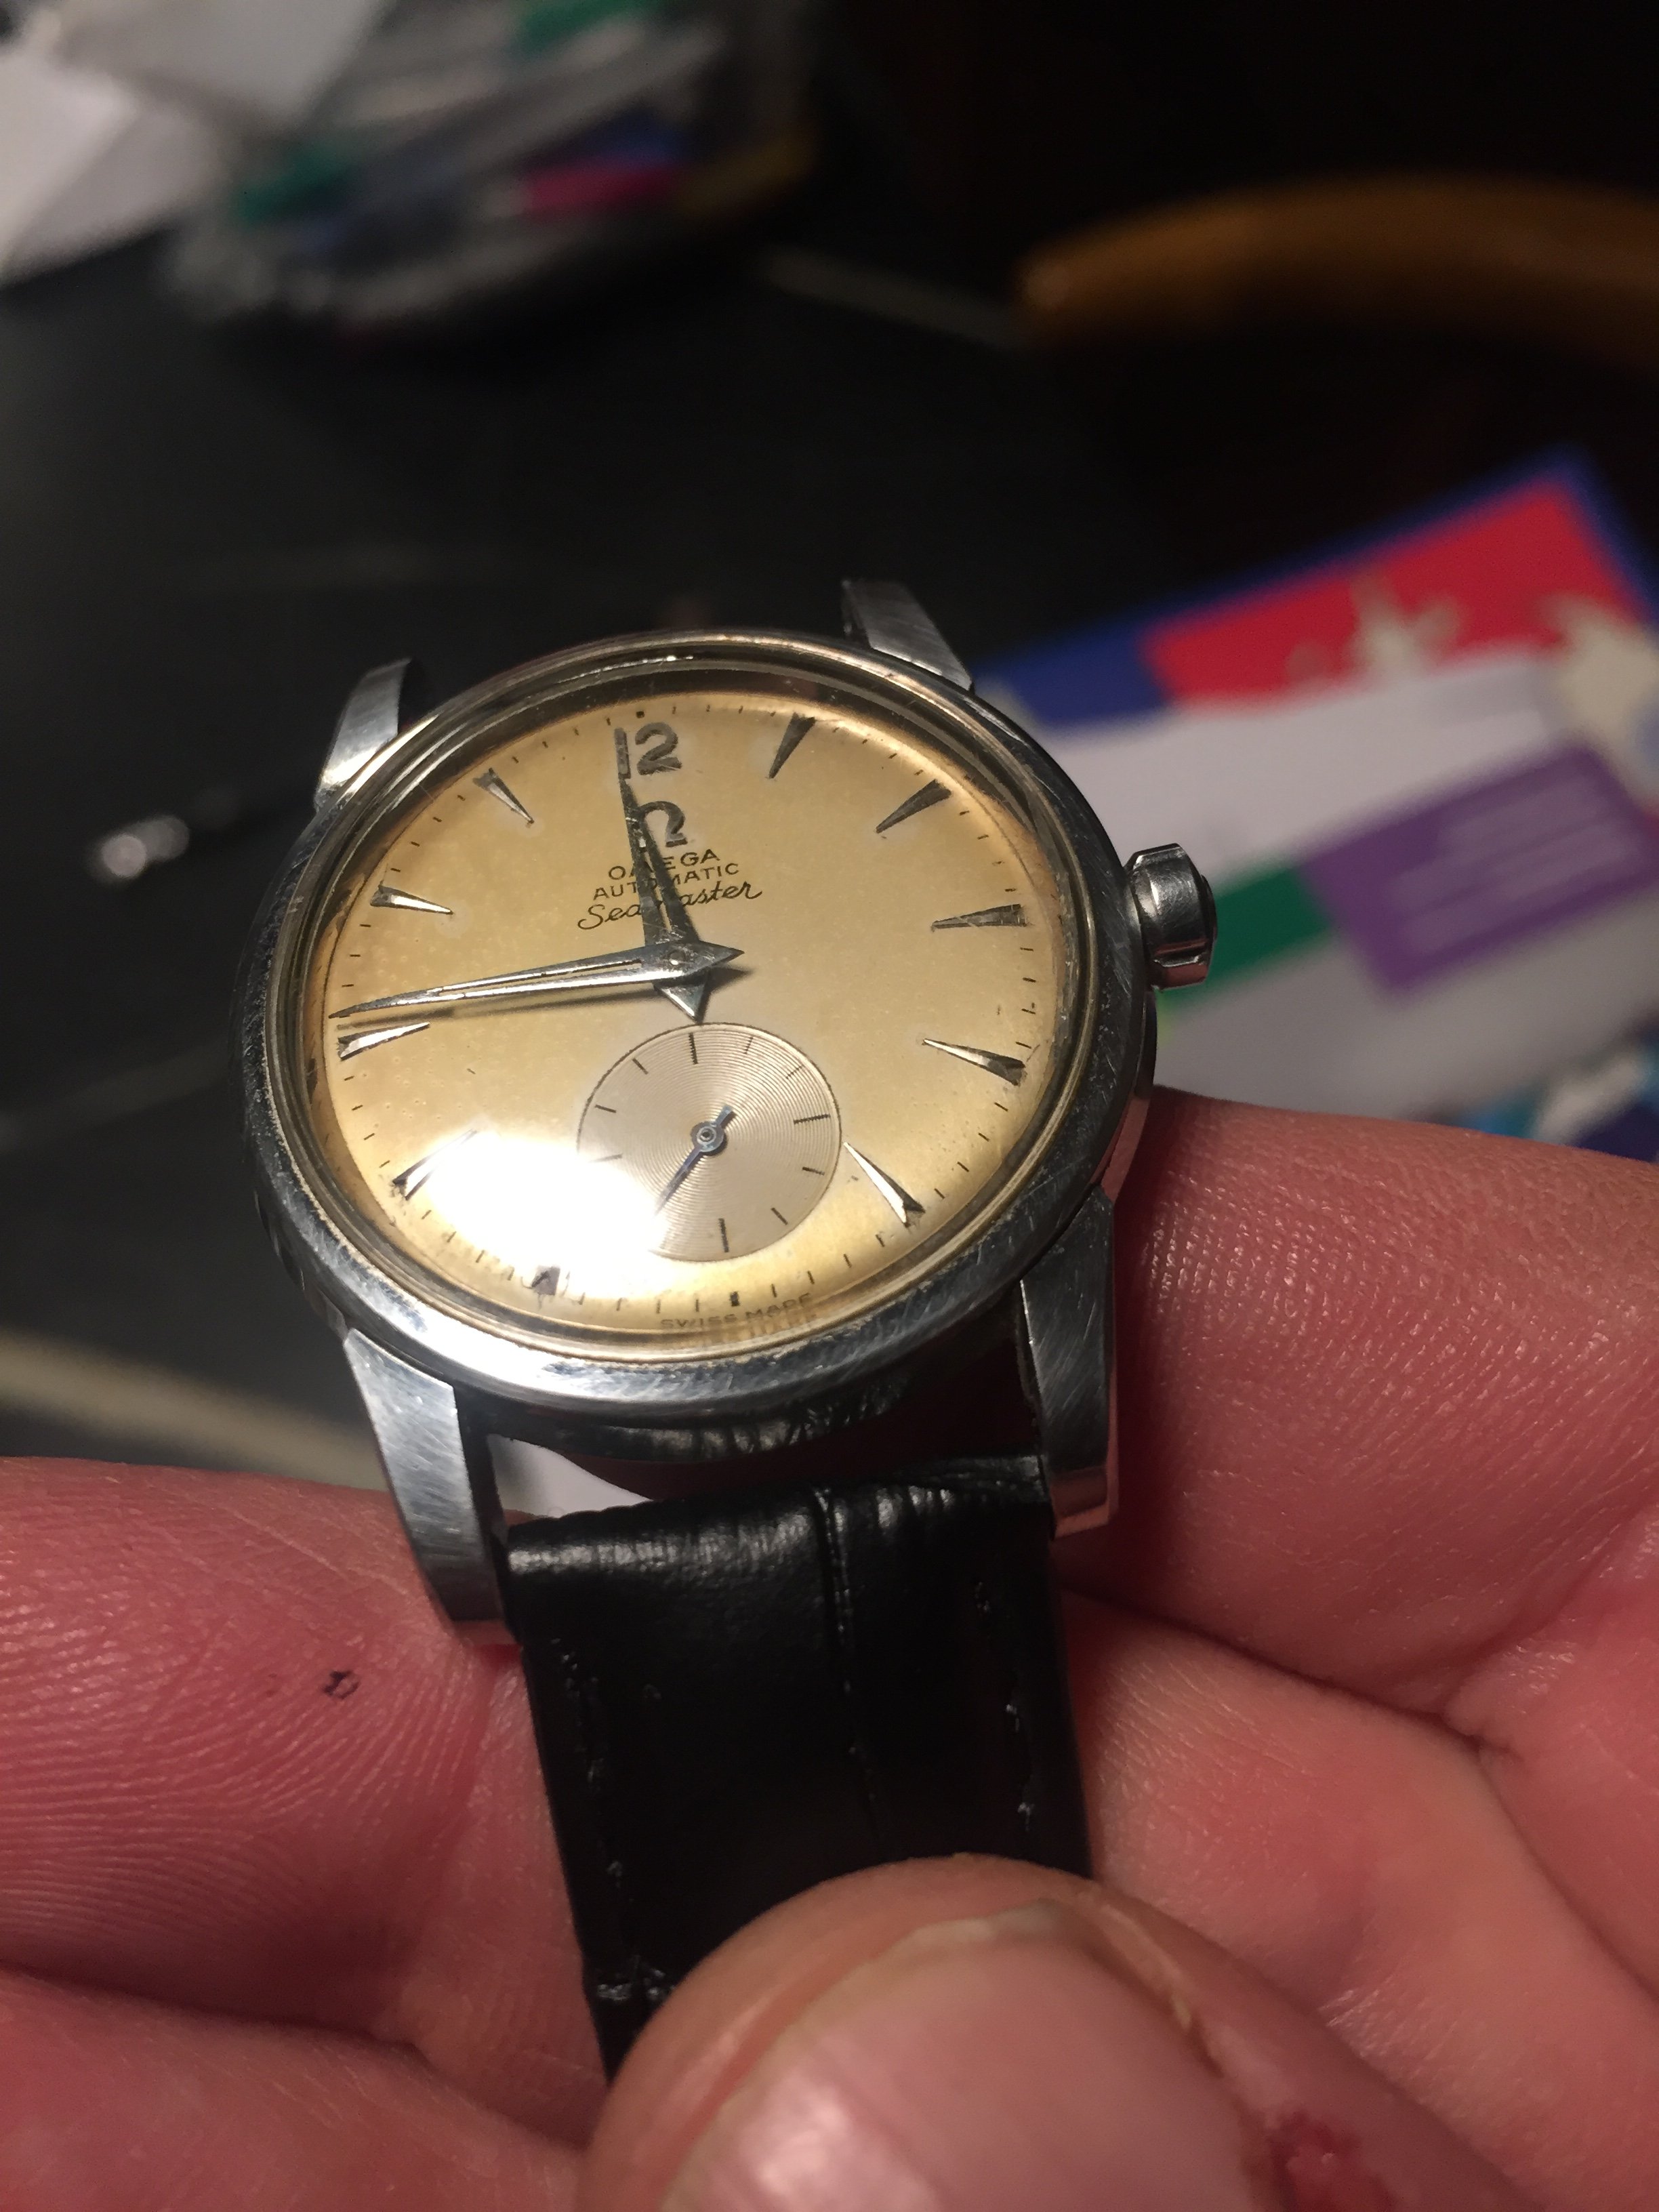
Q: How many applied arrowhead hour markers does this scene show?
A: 10